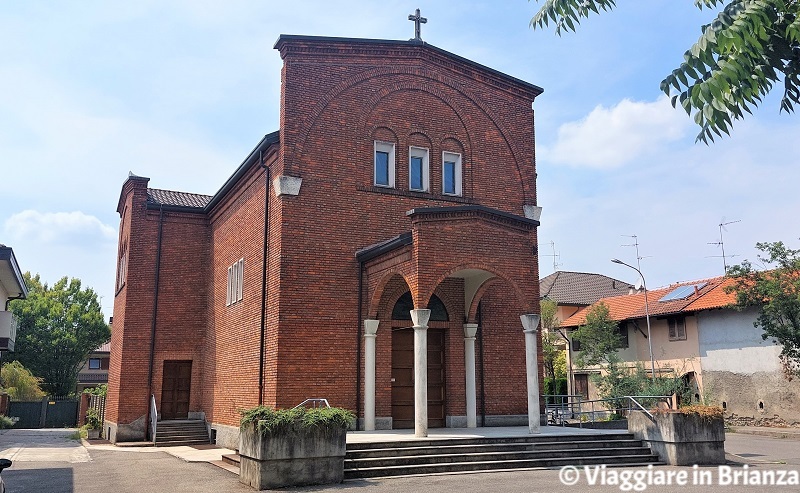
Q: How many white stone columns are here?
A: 4